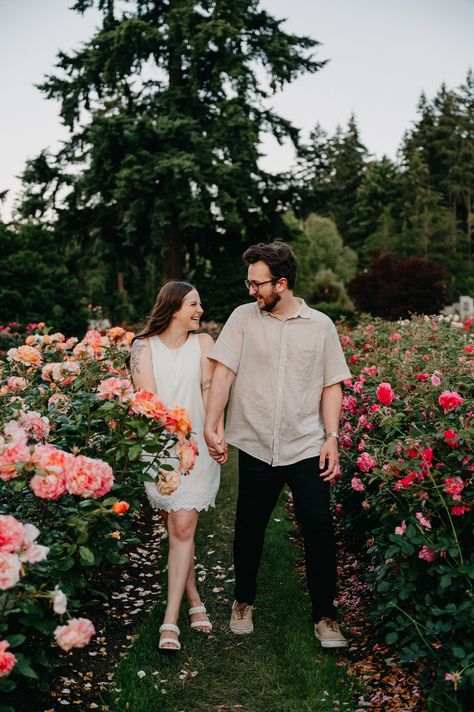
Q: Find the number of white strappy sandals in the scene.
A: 2